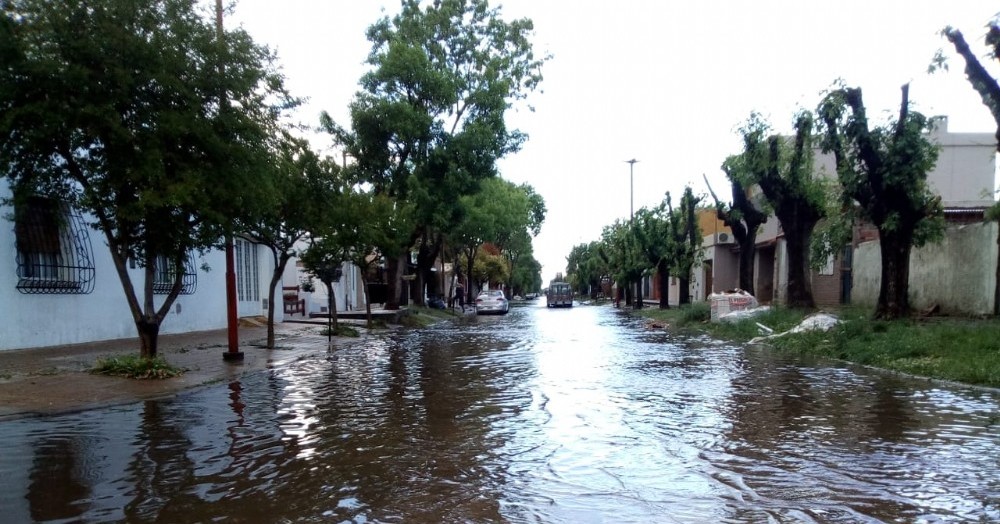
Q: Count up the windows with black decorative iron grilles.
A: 2